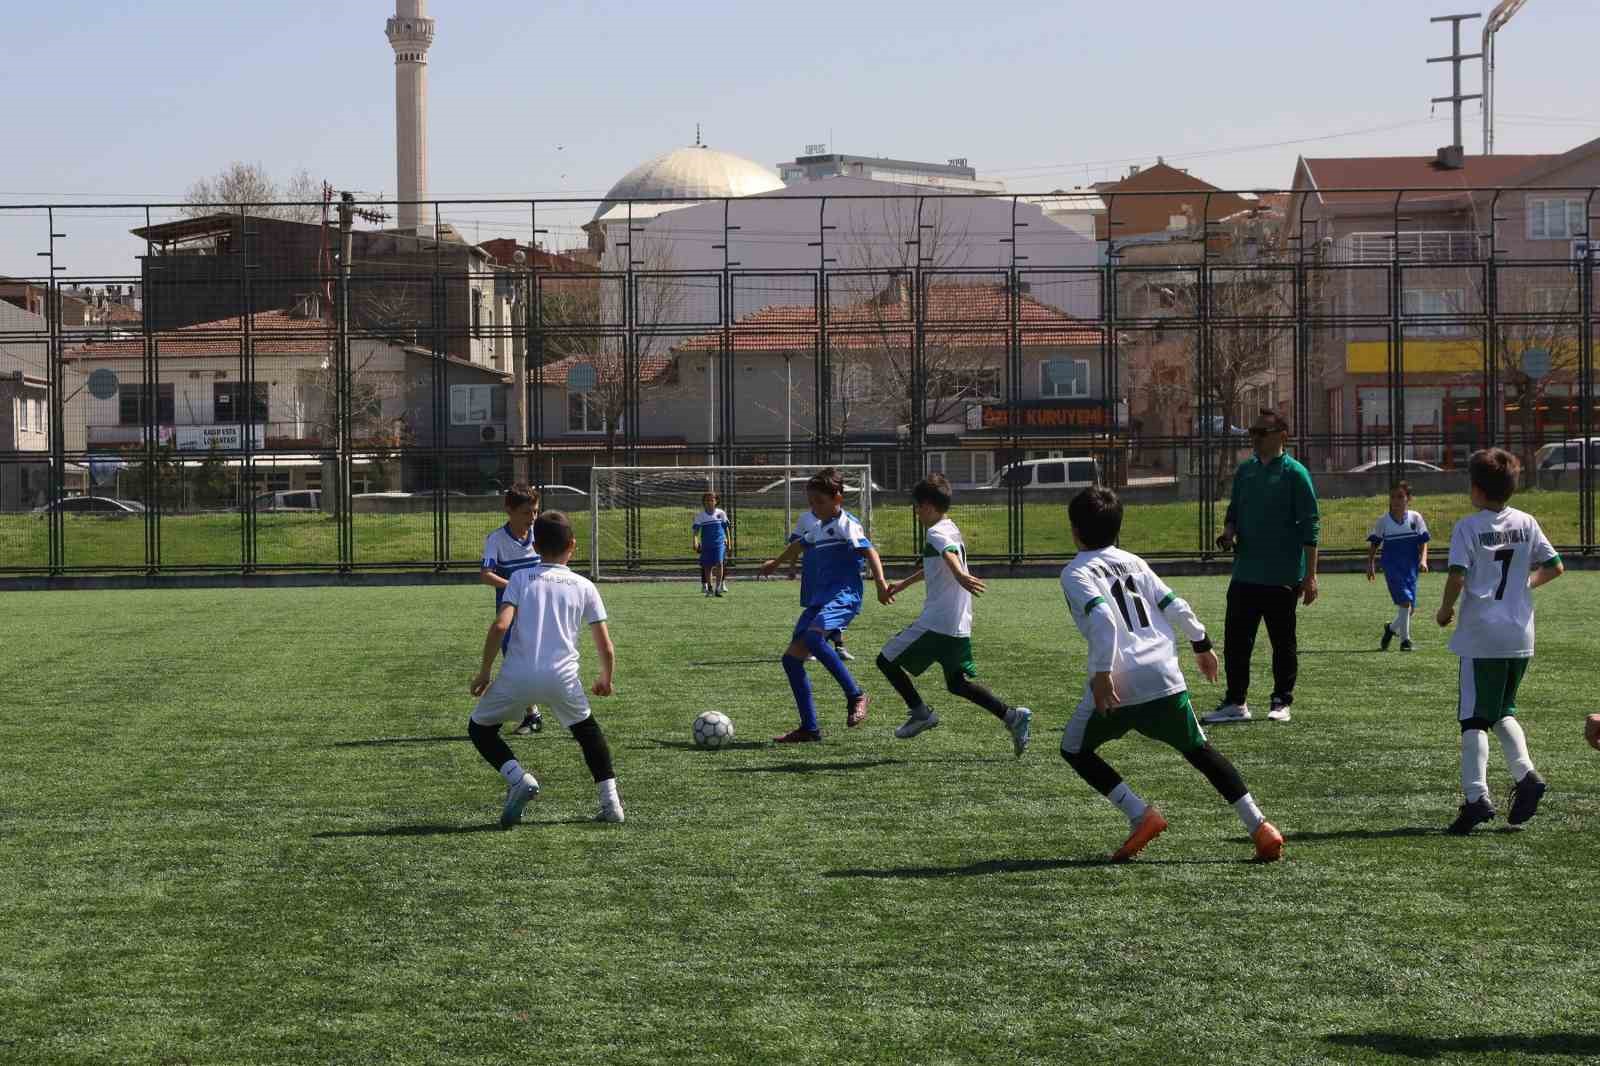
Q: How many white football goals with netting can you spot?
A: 1